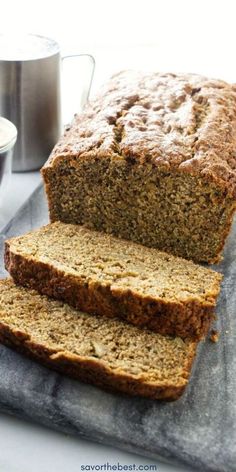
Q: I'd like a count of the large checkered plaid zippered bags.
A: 0